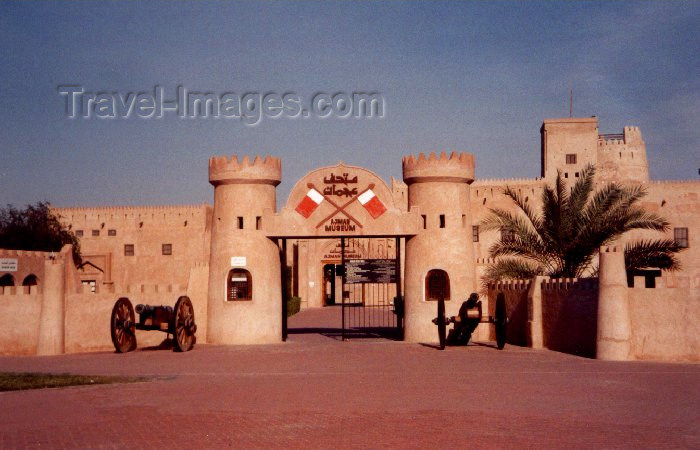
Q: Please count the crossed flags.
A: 2